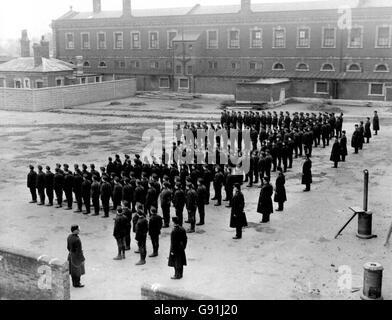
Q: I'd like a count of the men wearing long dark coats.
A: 12